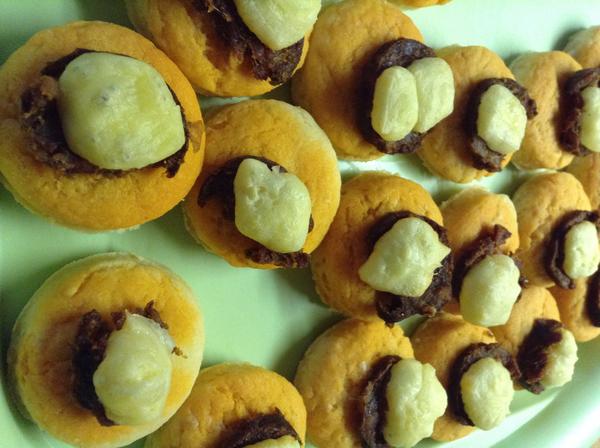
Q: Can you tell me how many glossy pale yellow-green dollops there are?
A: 15